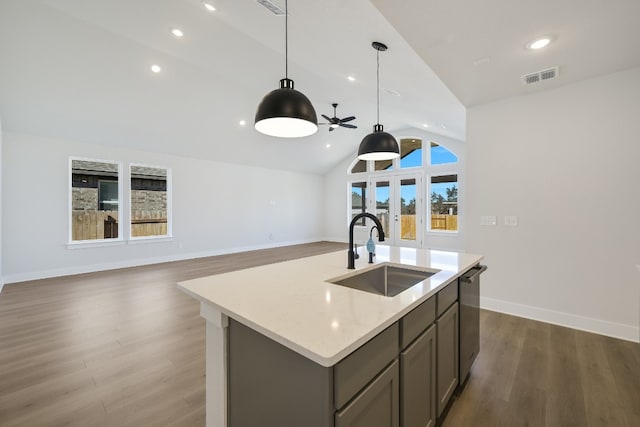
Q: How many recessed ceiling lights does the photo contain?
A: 8